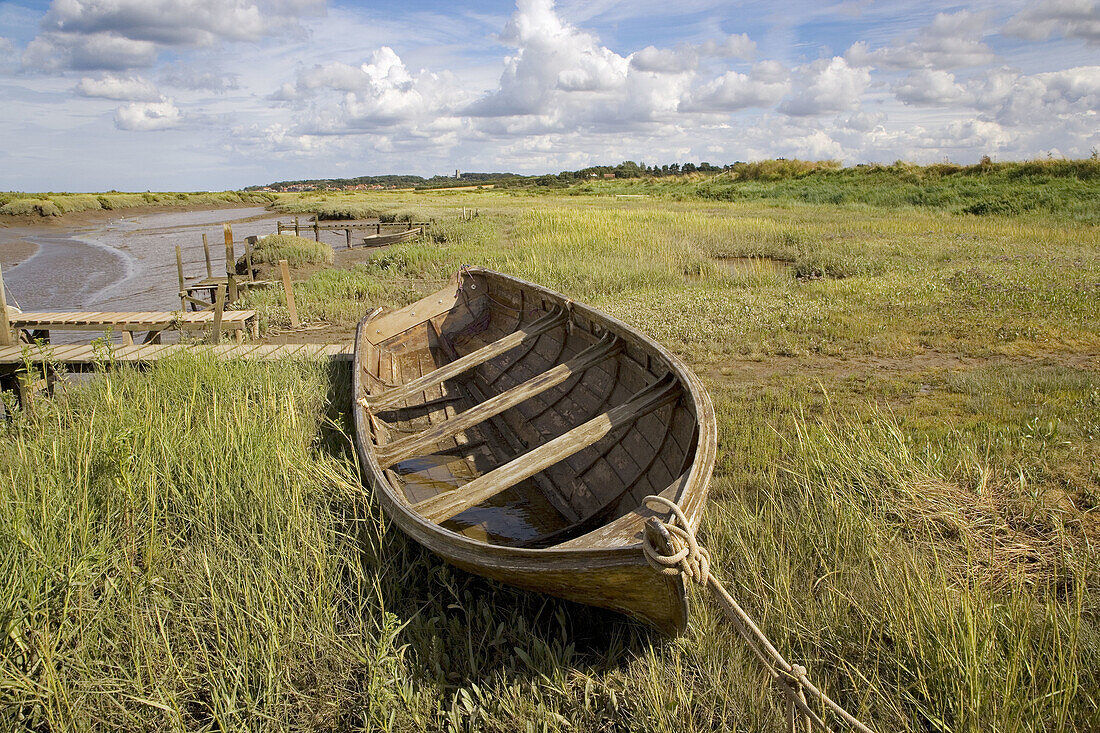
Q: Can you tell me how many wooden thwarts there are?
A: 3